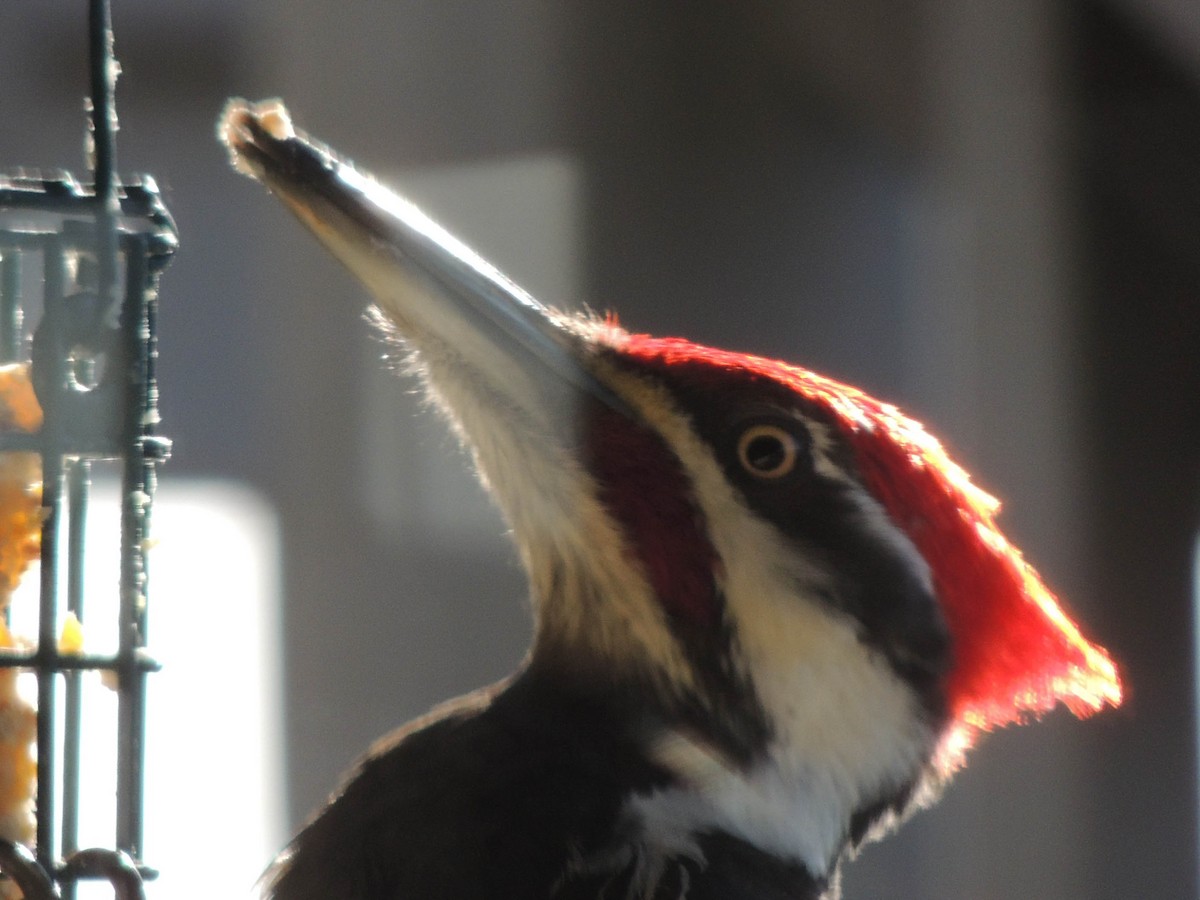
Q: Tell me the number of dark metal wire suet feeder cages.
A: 1